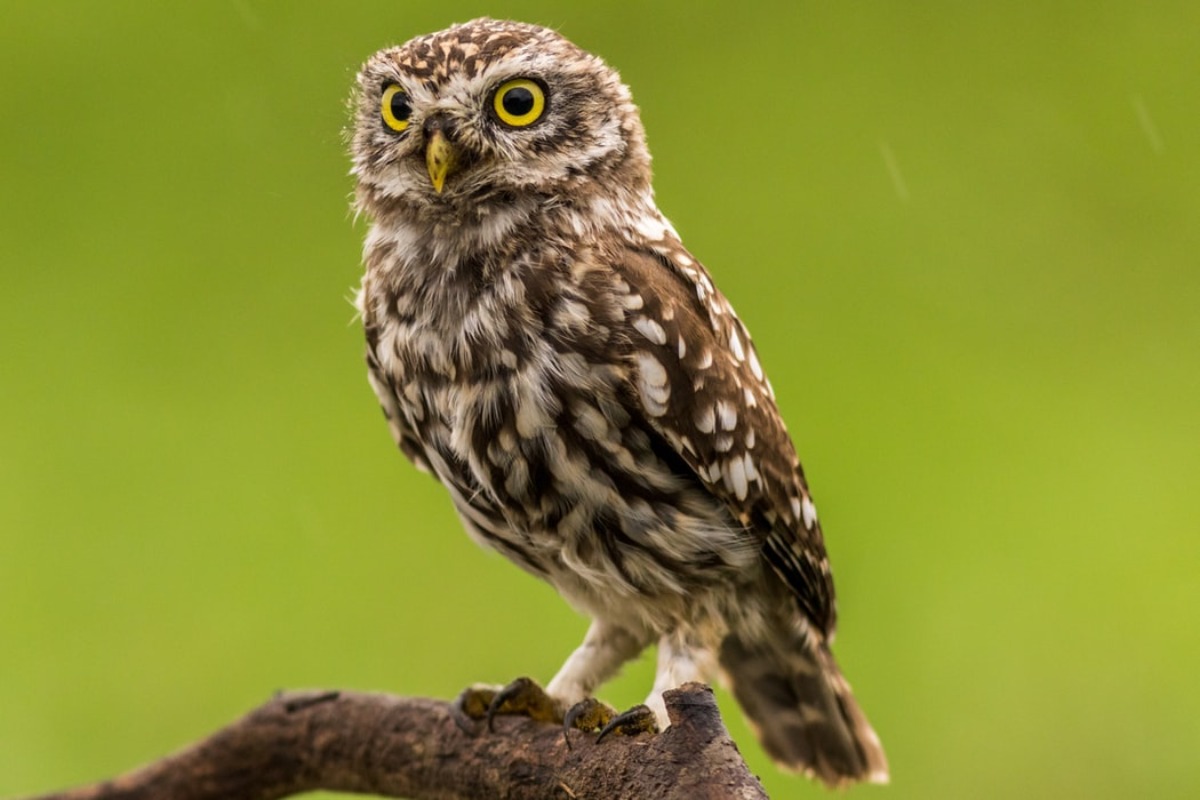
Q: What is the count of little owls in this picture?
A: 1